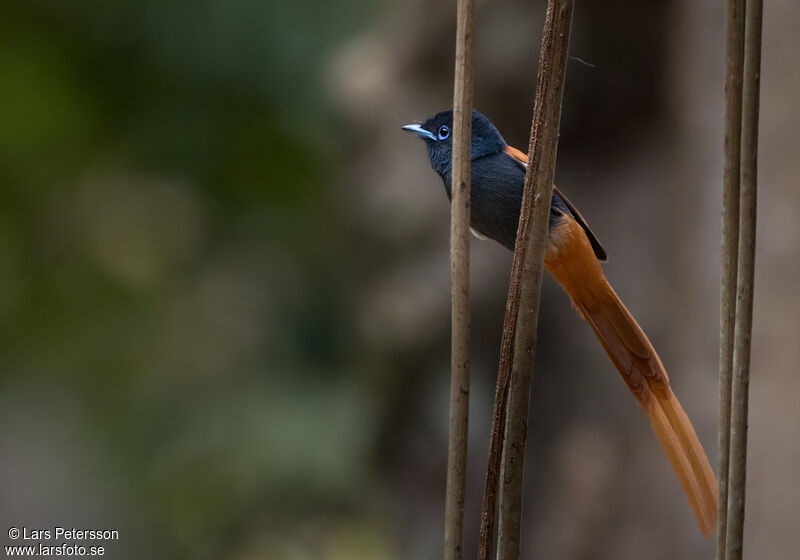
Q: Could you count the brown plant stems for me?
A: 5